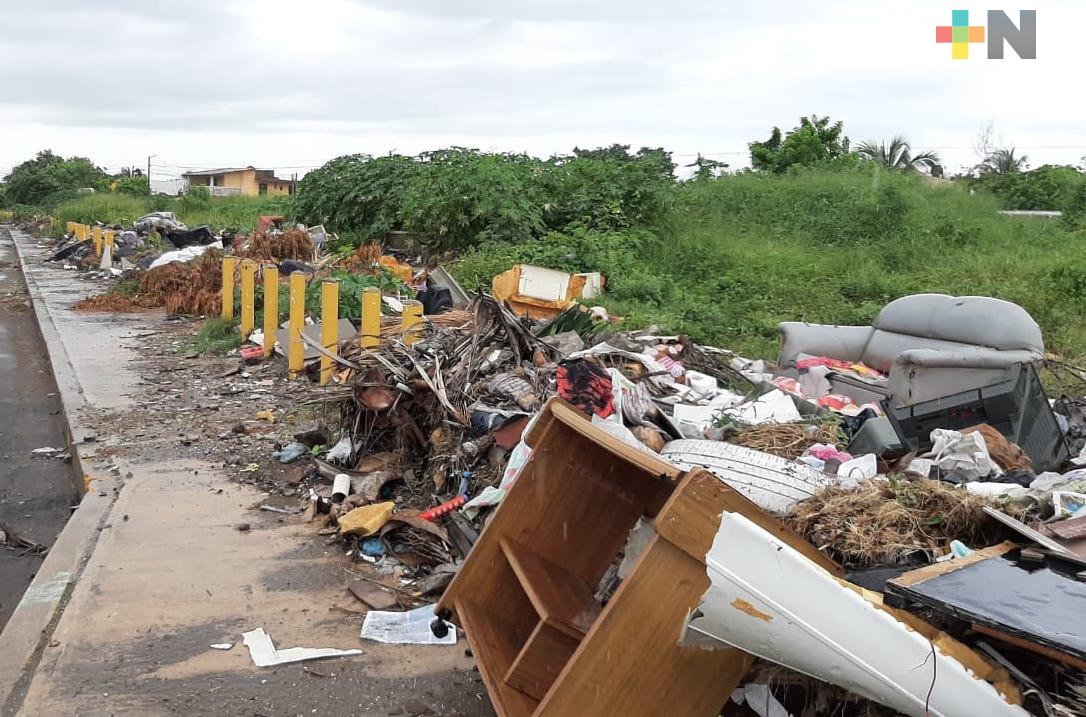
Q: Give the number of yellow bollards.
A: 12